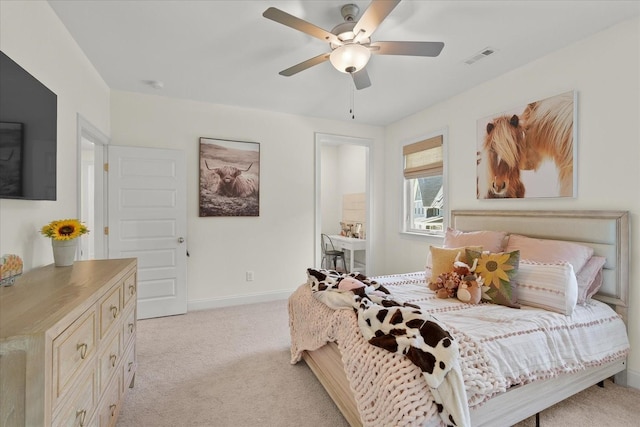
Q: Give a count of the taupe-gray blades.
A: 5